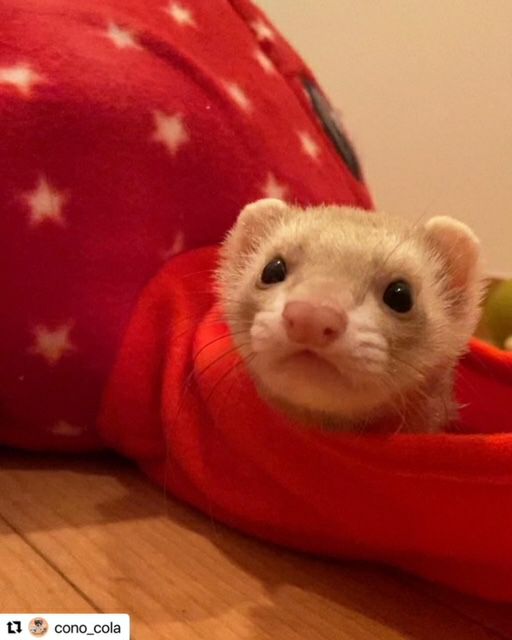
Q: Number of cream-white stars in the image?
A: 13